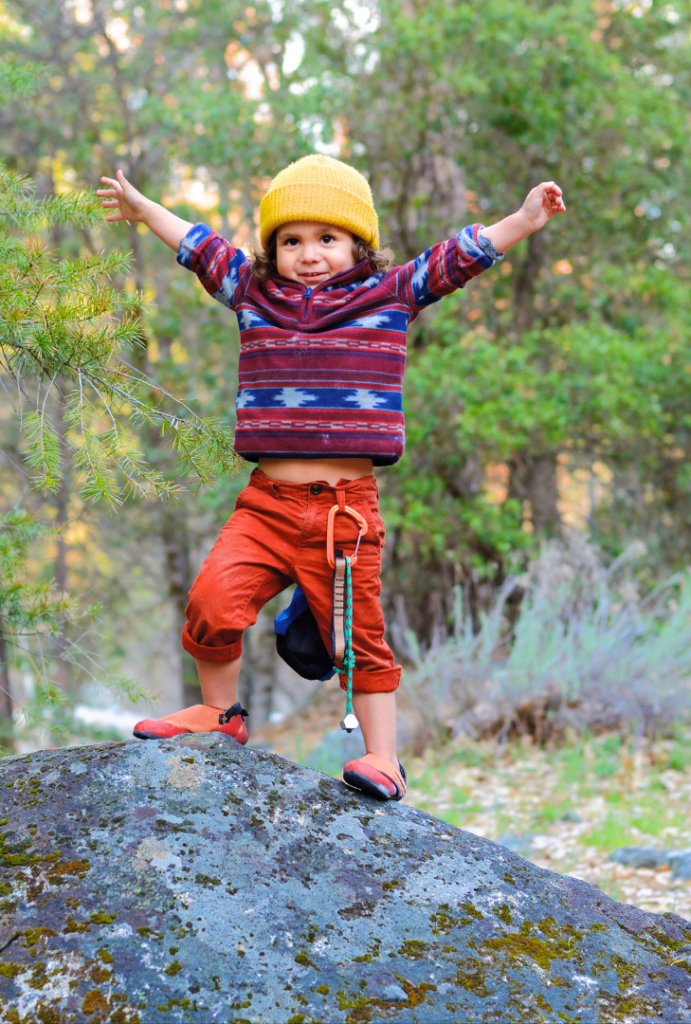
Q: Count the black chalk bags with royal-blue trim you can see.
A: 1